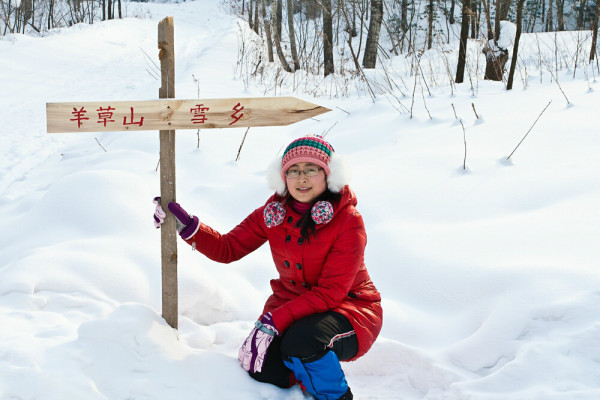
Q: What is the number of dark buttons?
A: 8